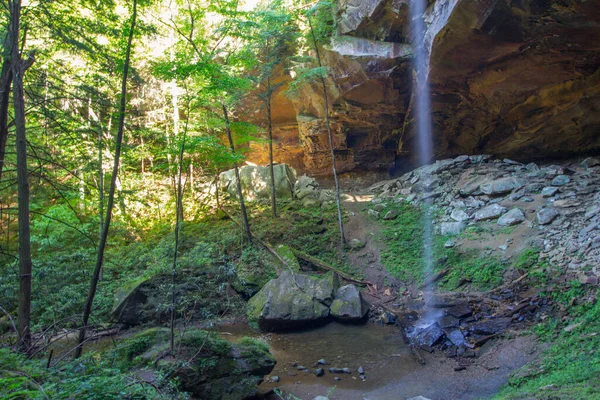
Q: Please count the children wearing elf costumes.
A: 0